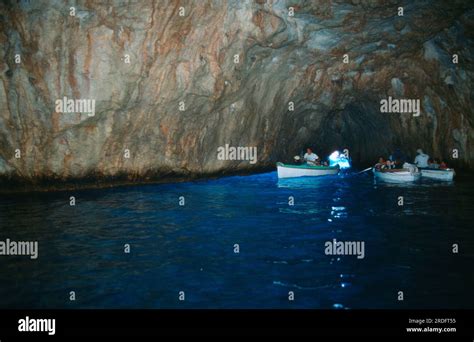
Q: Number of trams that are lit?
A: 0